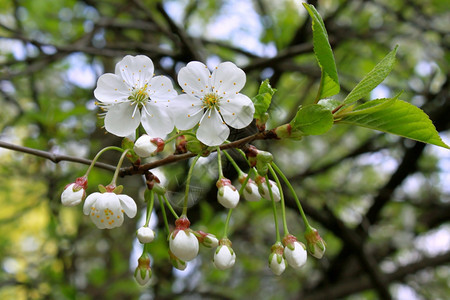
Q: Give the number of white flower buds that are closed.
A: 14